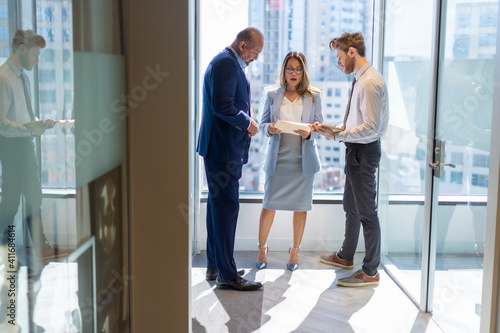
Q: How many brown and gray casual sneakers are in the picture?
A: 2